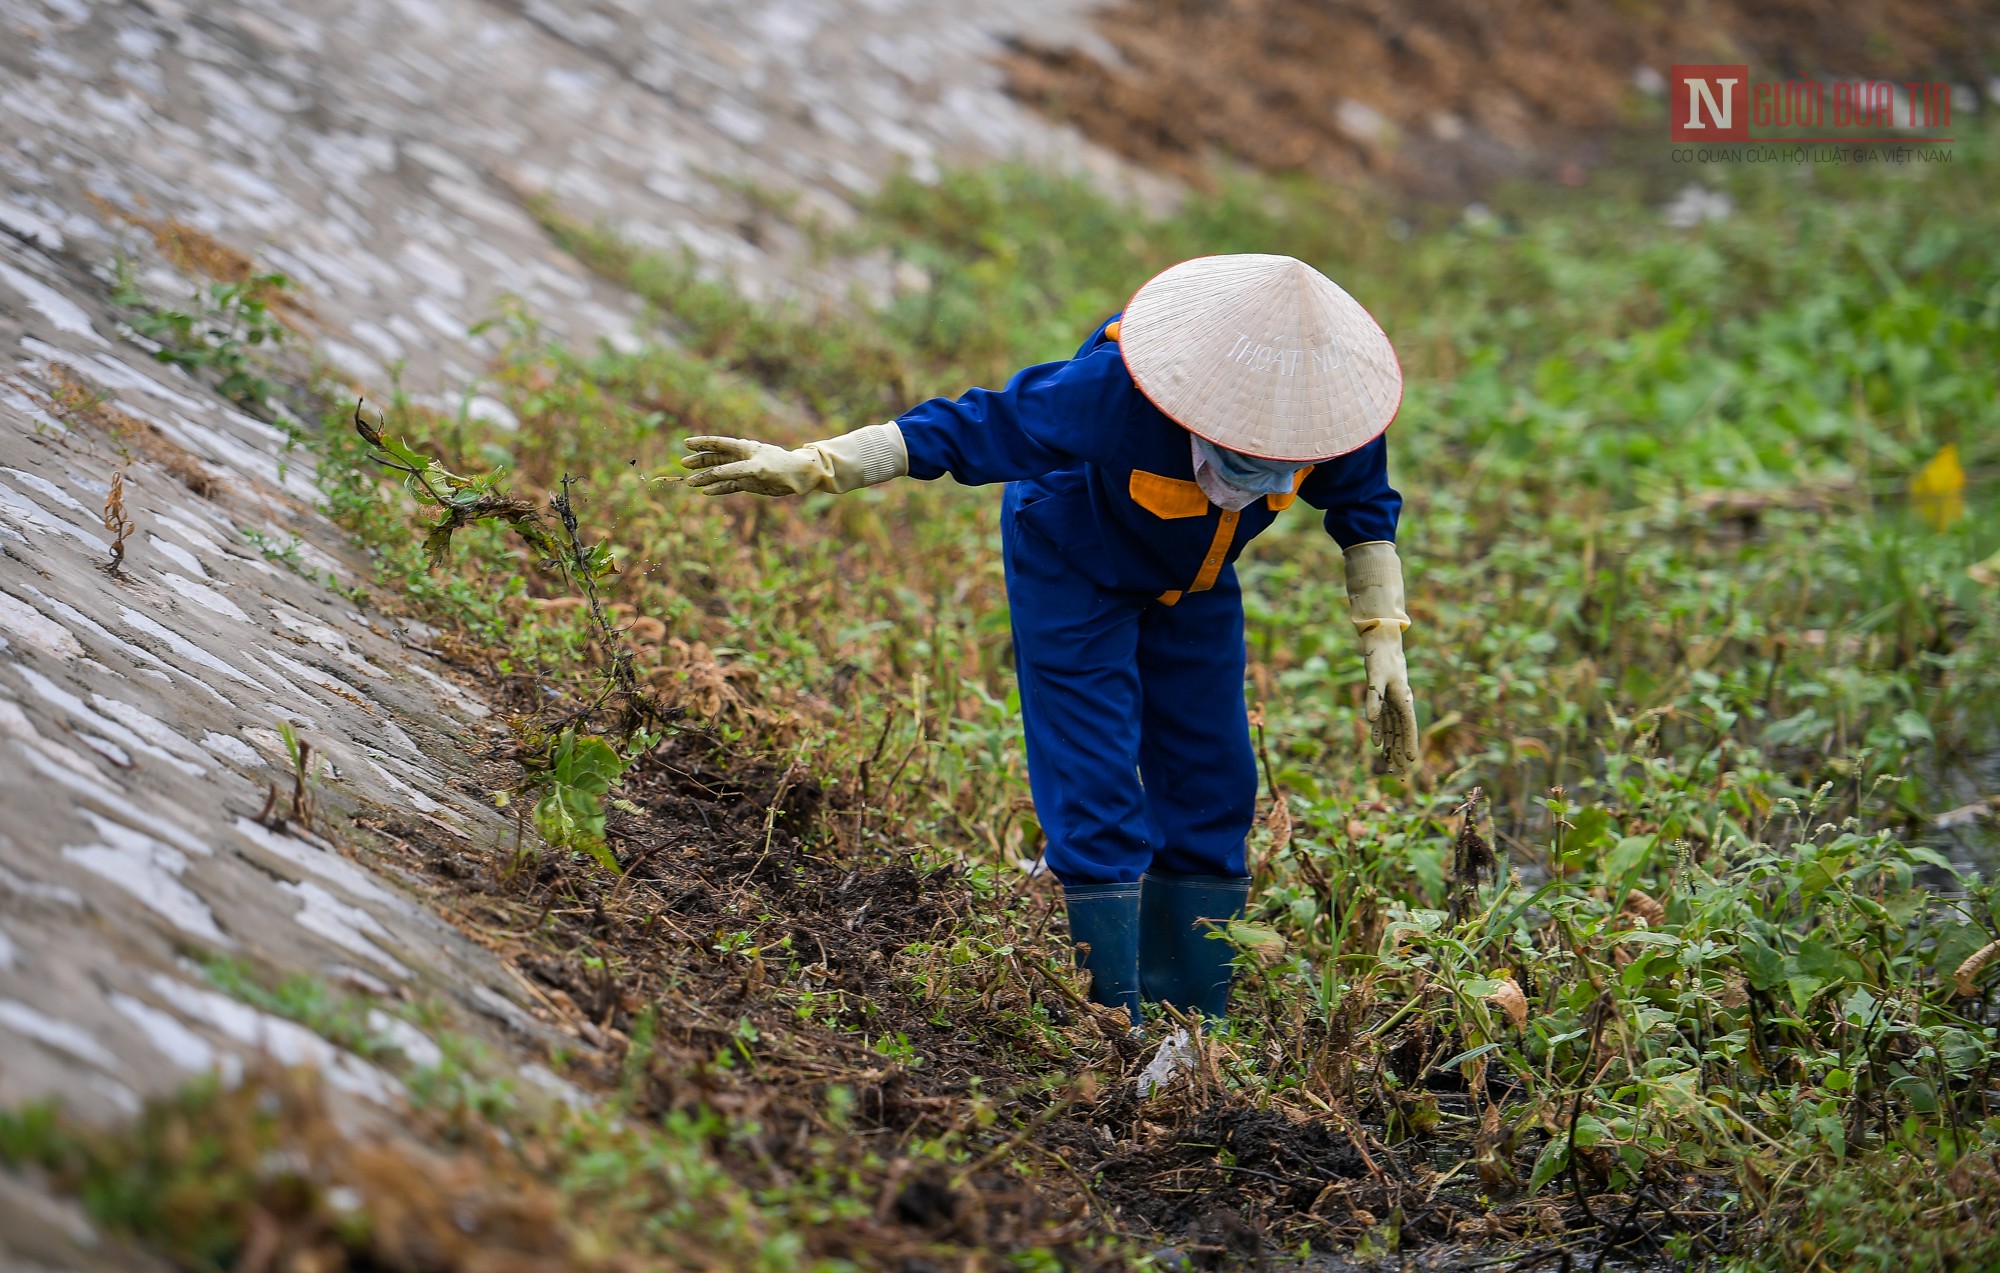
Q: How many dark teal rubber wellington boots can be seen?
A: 2